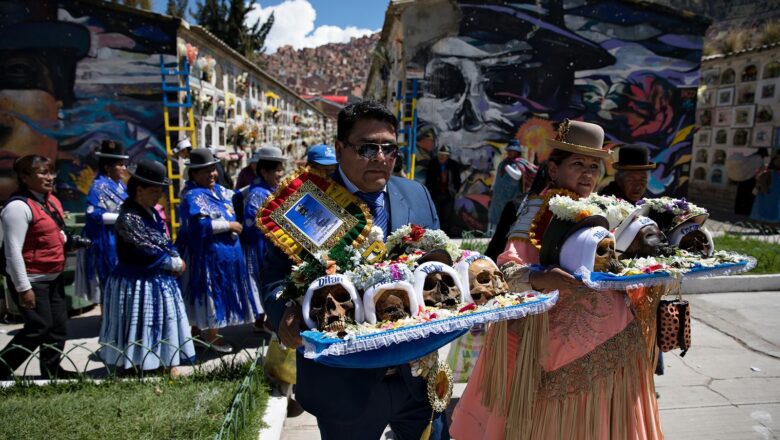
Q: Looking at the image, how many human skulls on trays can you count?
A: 7